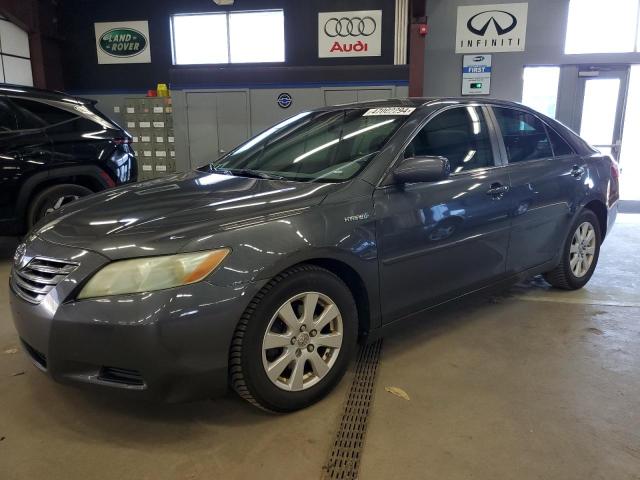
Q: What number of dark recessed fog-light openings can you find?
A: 1